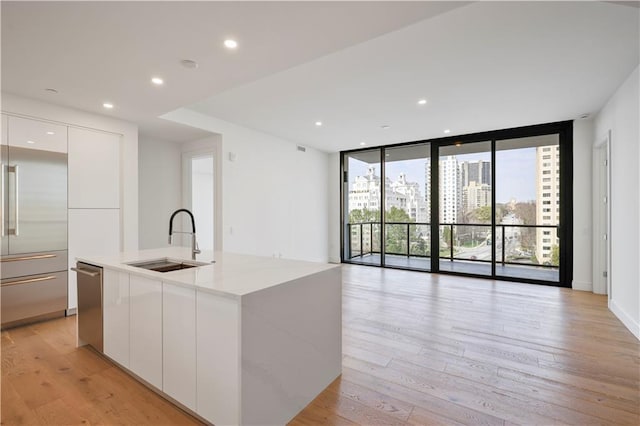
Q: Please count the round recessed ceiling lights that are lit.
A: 7